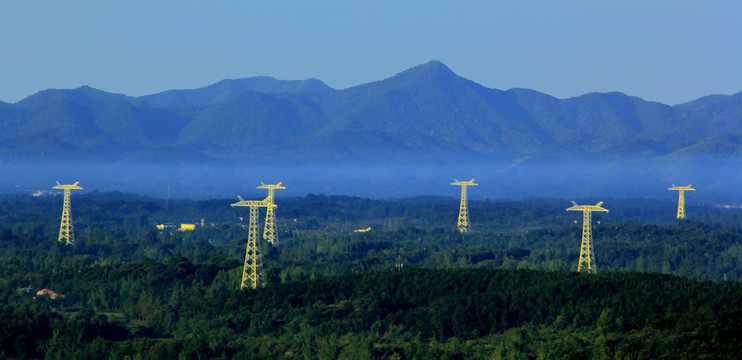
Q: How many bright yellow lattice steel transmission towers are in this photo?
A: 6